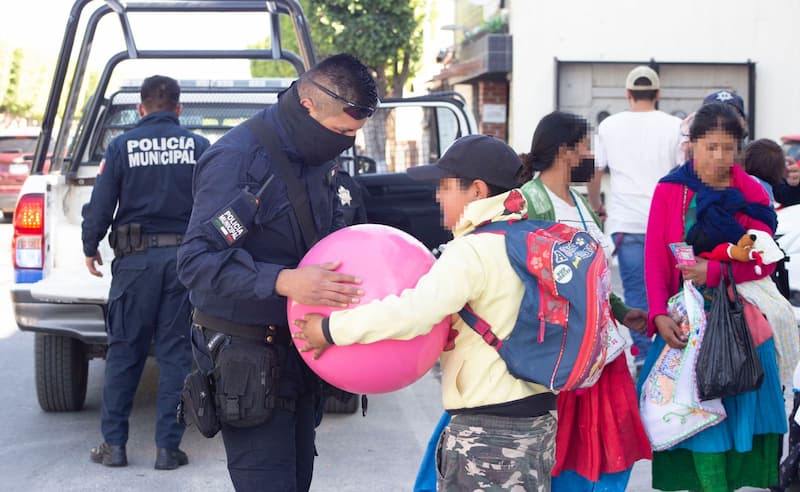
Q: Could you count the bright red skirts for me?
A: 1